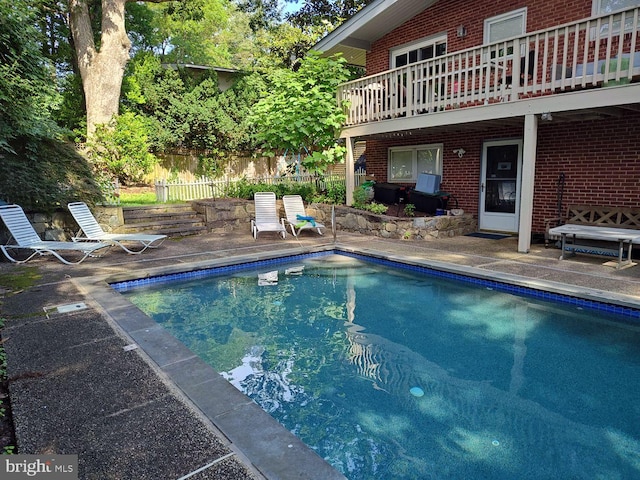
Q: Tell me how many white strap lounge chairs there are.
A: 4